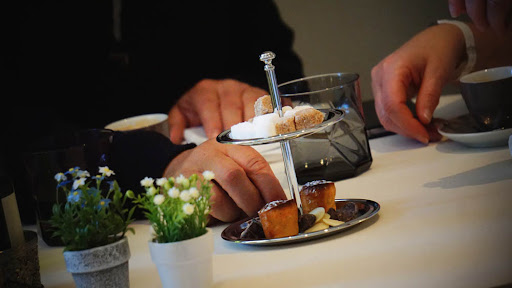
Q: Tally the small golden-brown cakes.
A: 2